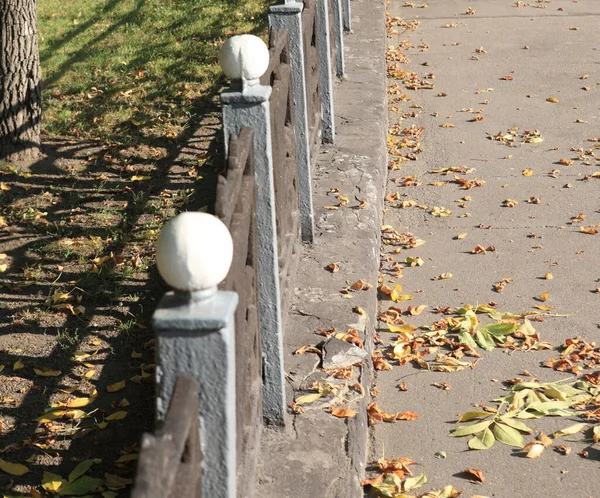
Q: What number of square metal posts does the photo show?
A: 6